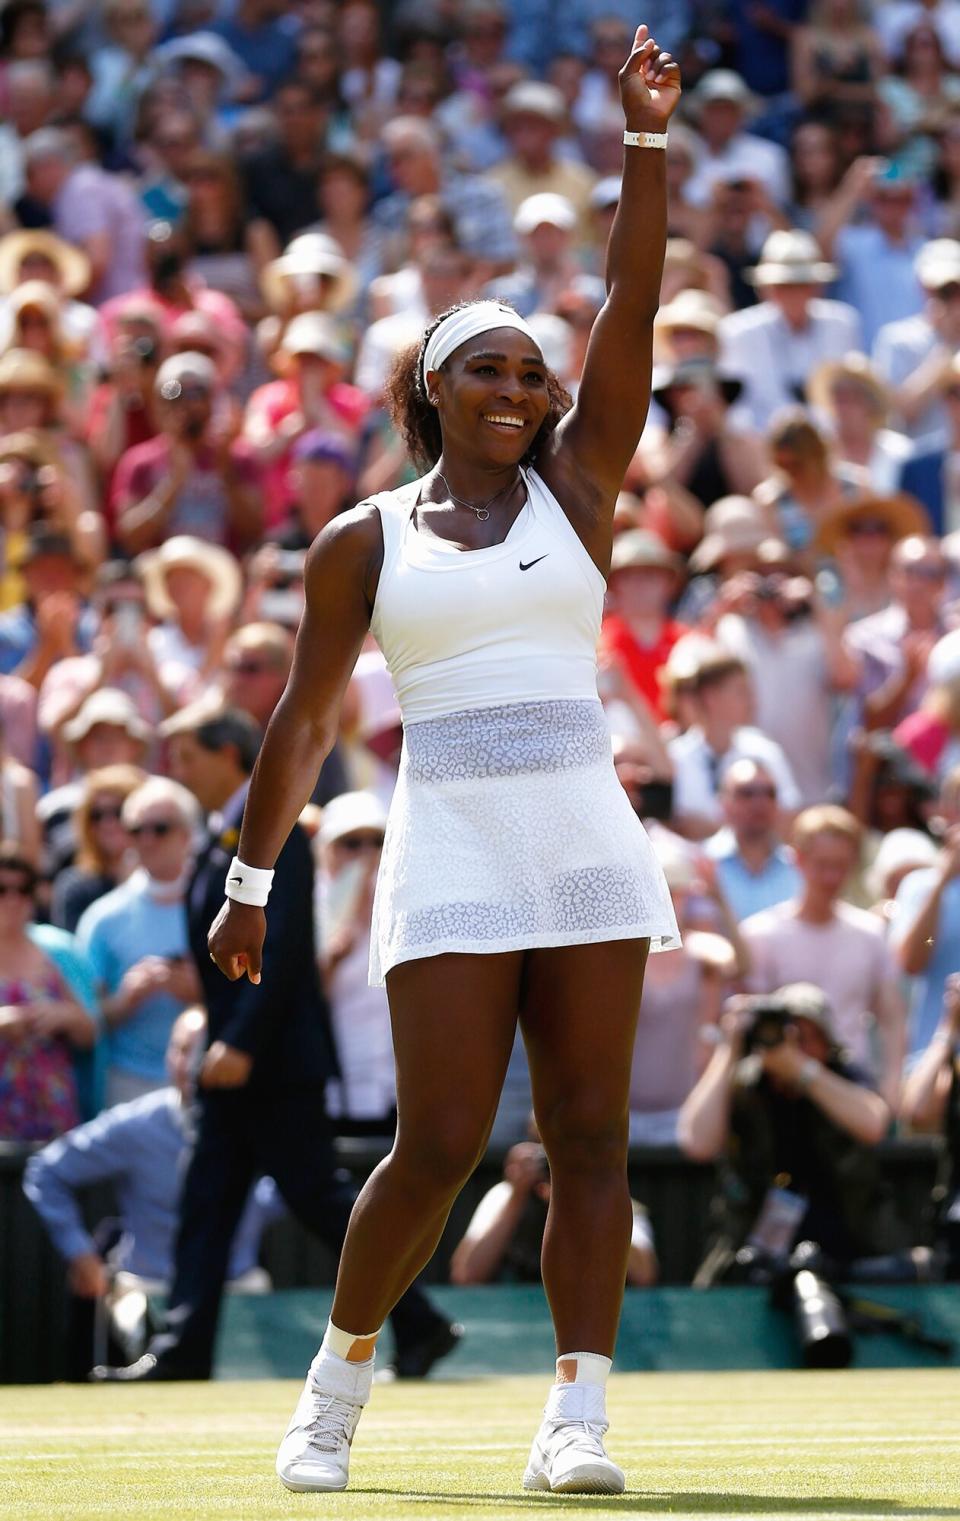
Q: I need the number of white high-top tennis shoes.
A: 2